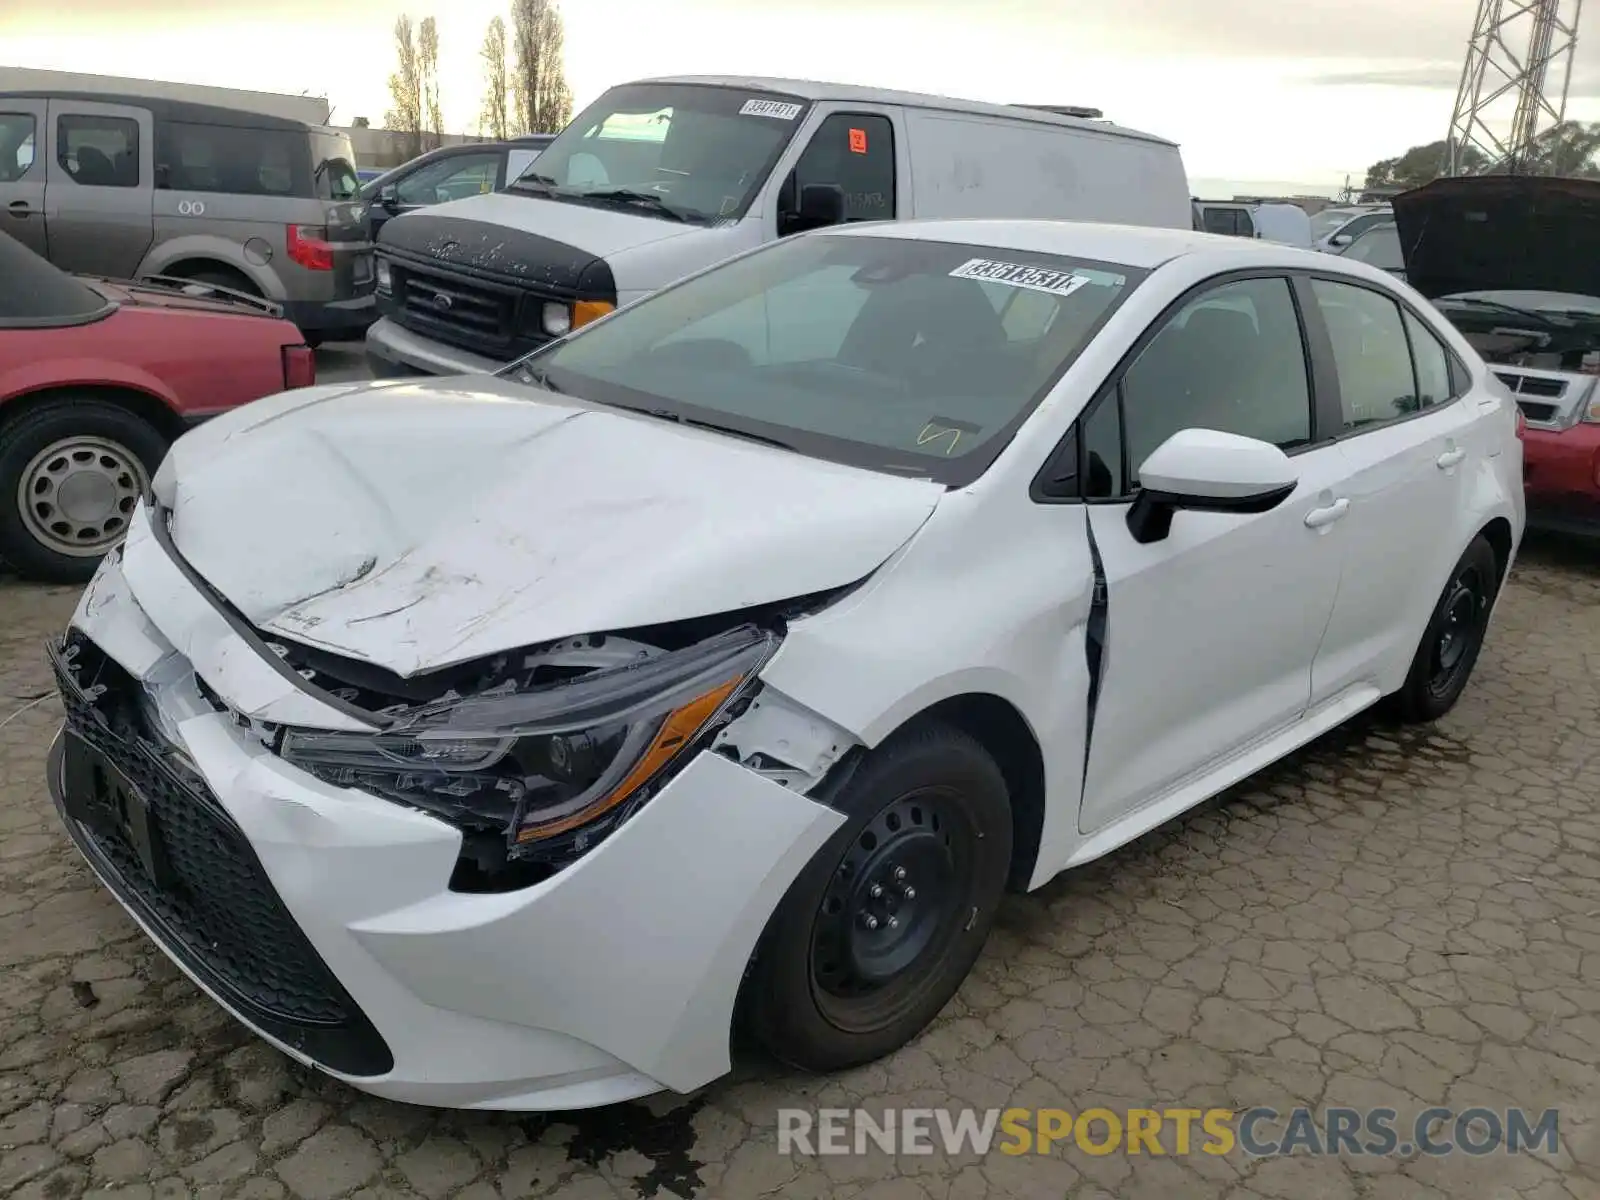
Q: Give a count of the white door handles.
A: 2